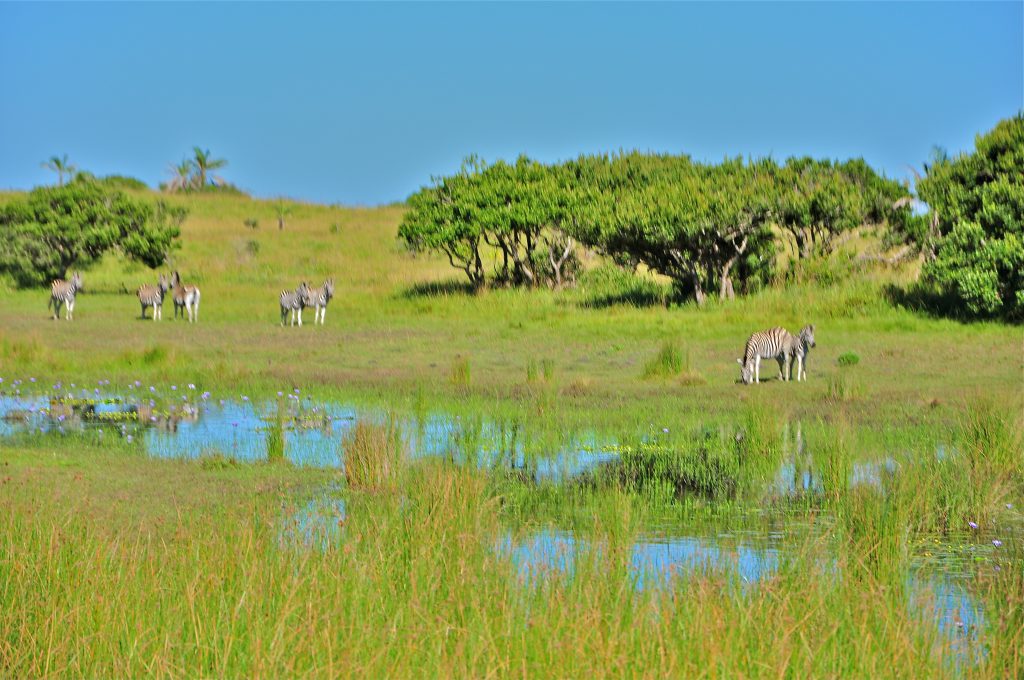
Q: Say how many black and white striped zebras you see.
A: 7